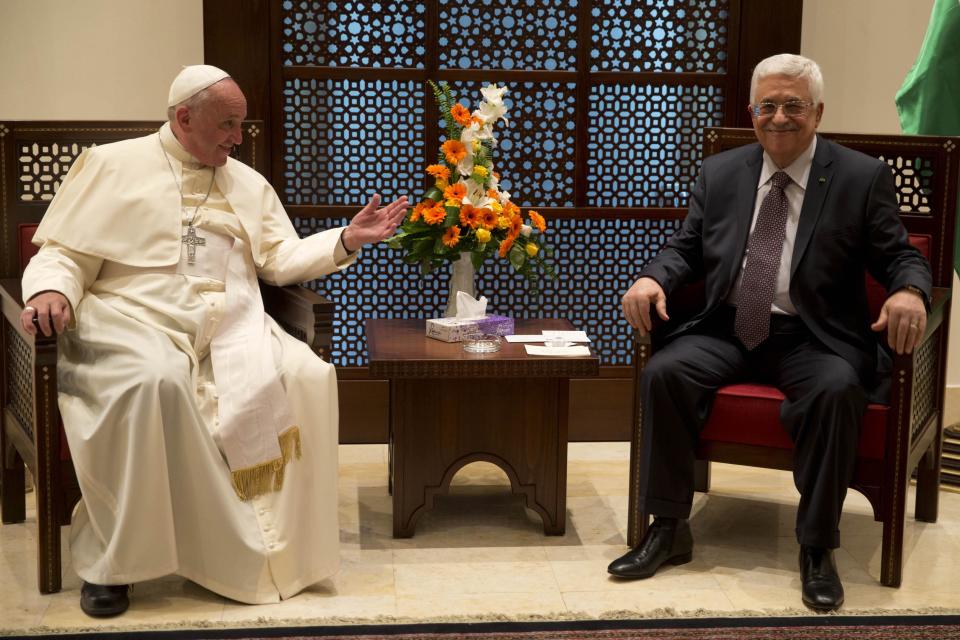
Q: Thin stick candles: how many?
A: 0